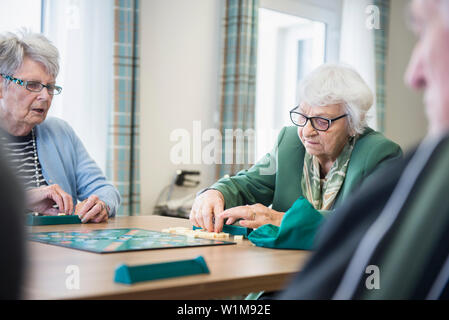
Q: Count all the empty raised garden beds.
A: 0